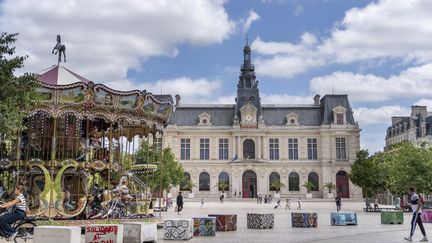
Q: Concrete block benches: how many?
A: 11